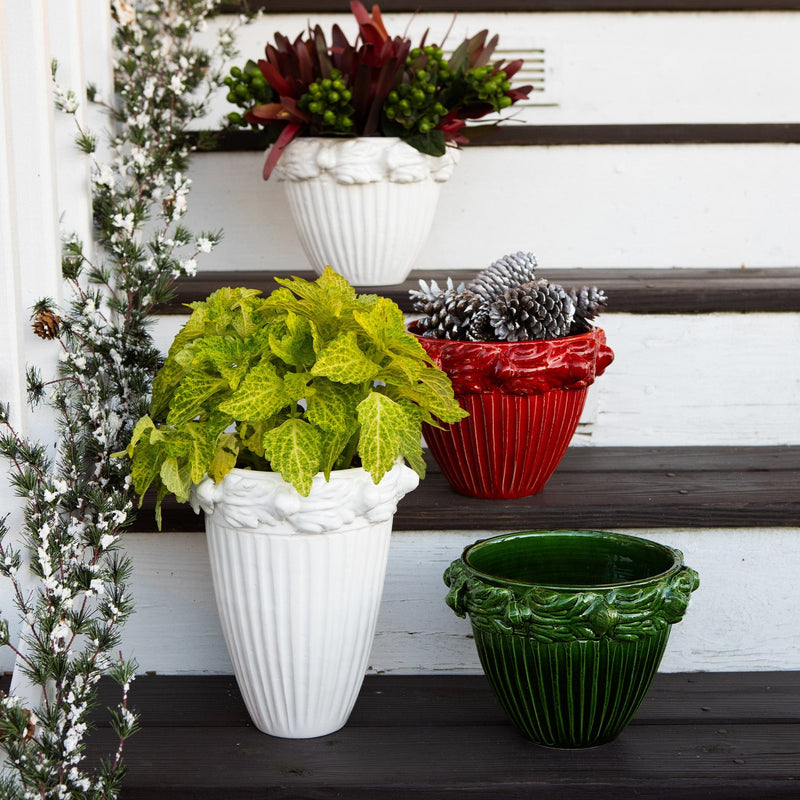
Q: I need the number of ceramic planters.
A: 4